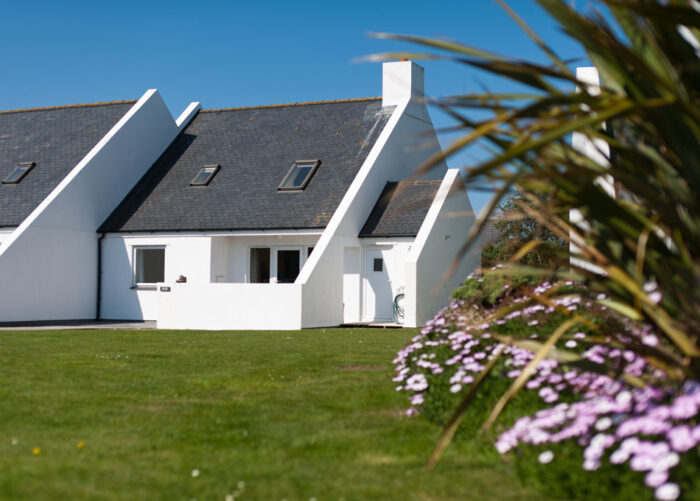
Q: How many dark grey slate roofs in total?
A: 3